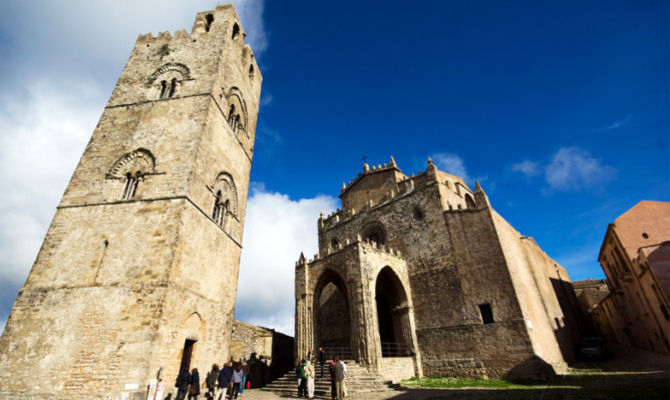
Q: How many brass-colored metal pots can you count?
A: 0